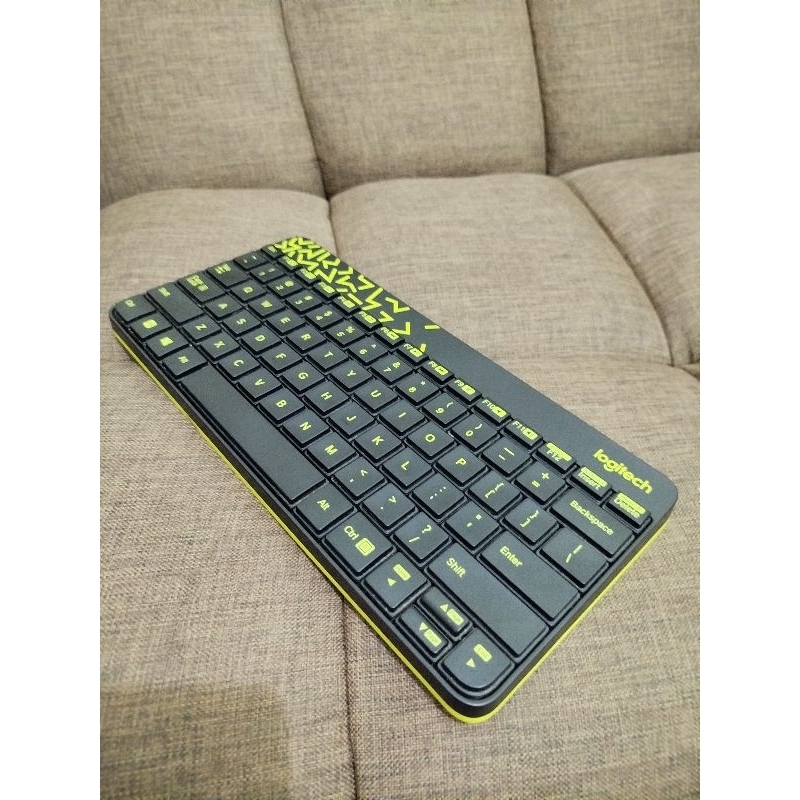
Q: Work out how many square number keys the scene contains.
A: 10